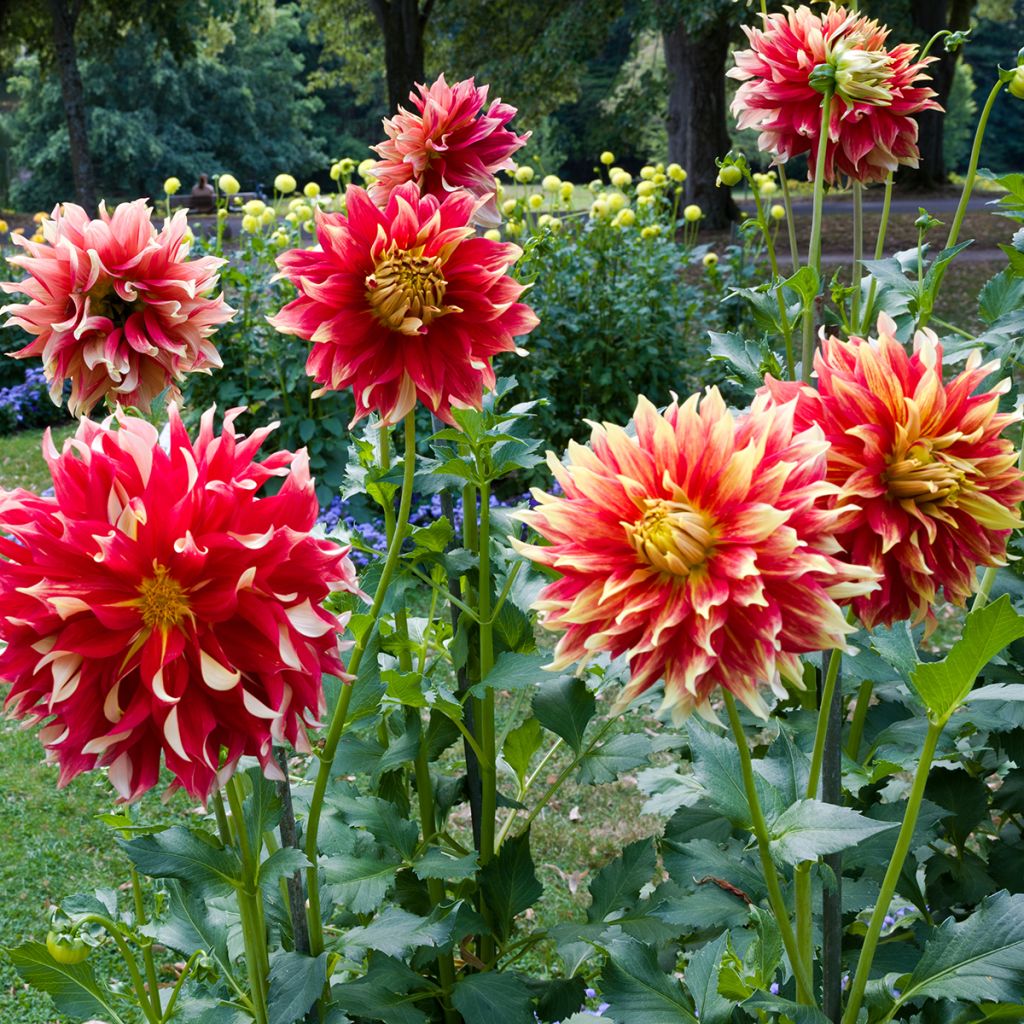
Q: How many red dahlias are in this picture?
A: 7